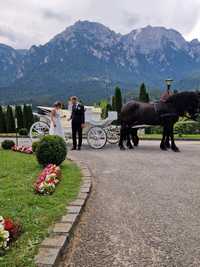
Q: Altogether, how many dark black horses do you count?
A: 2